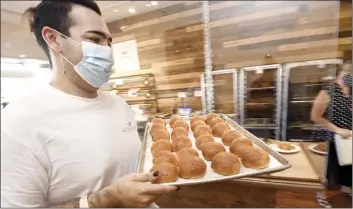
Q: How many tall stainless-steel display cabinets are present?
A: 3